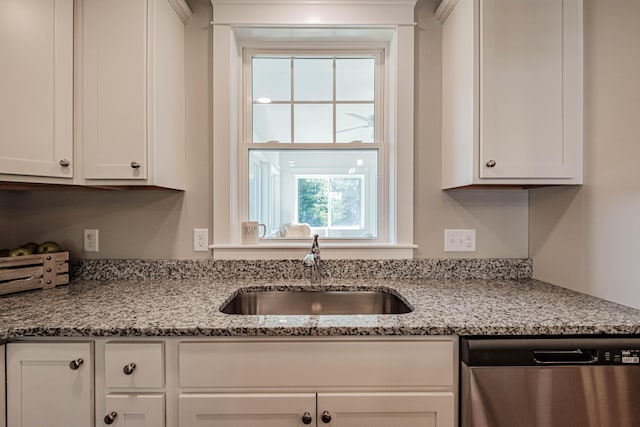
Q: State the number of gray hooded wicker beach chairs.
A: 0